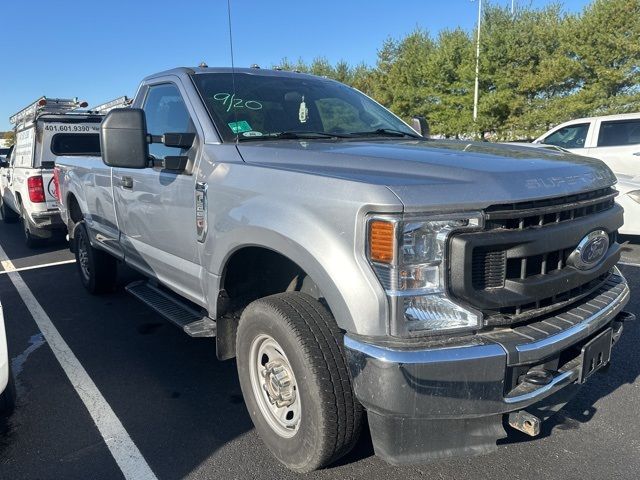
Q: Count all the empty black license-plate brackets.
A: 1